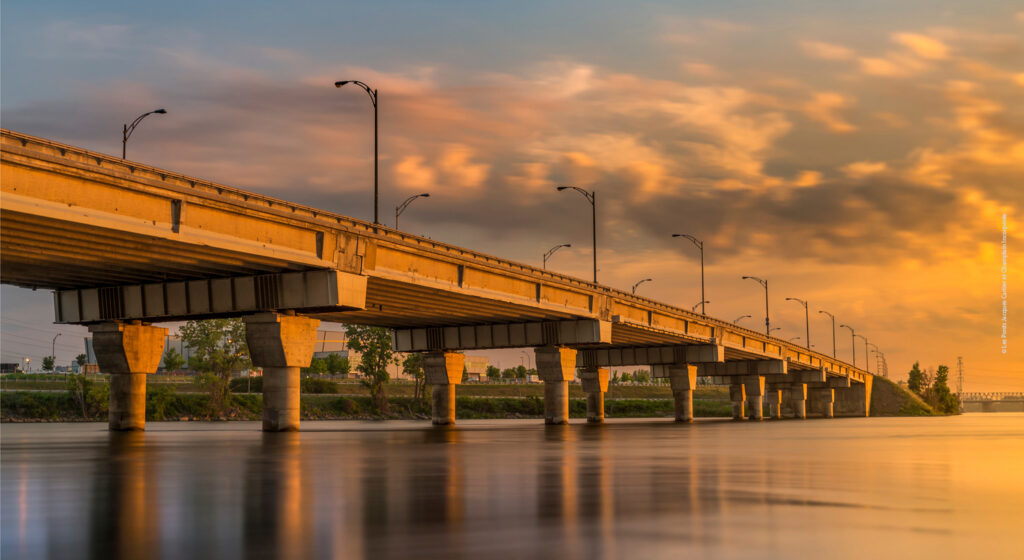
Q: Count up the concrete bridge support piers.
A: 11